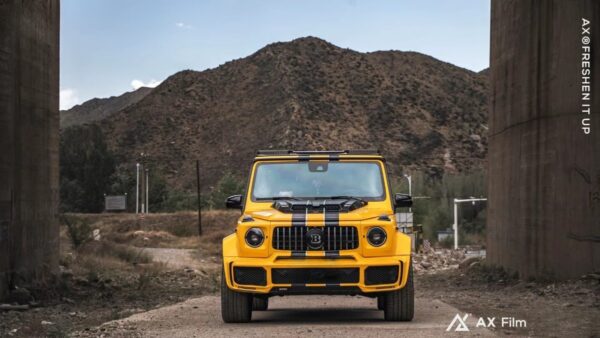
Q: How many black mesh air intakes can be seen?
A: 3